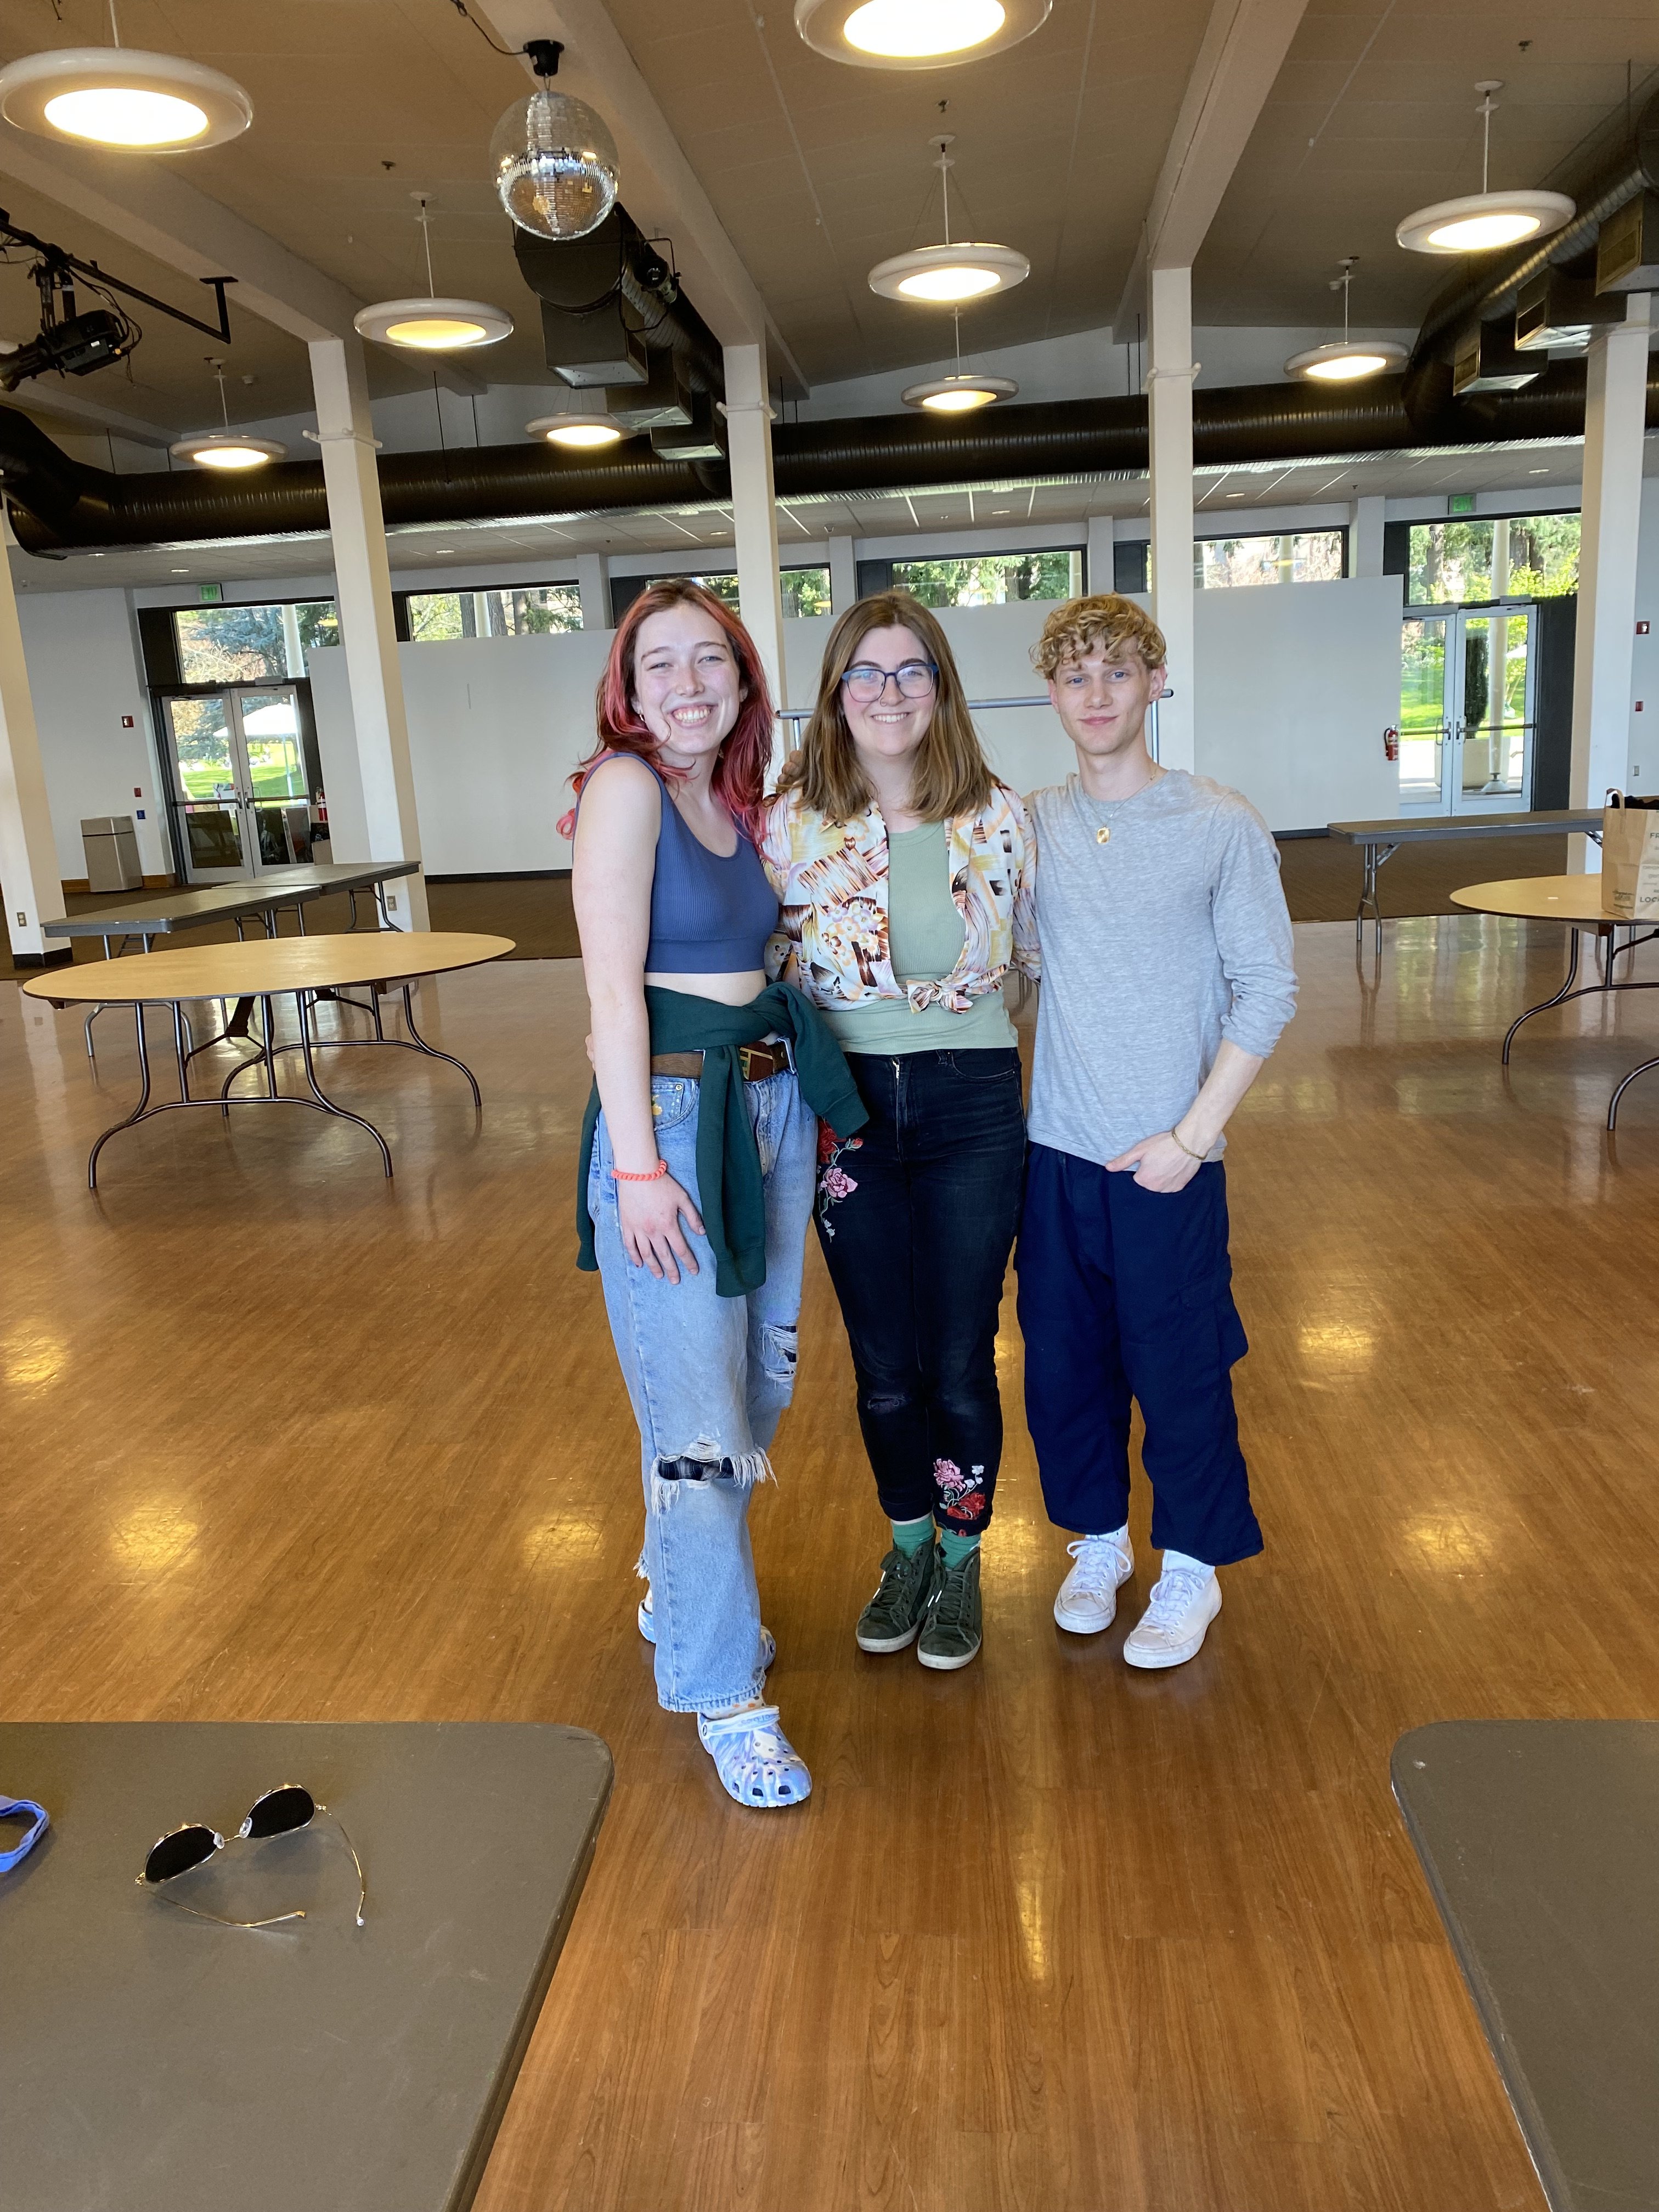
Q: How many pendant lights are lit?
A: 9